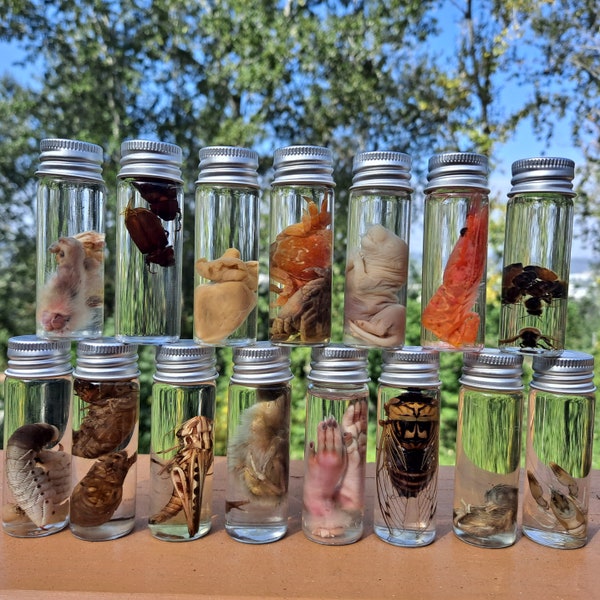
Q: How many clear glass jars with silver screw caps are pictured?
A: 15